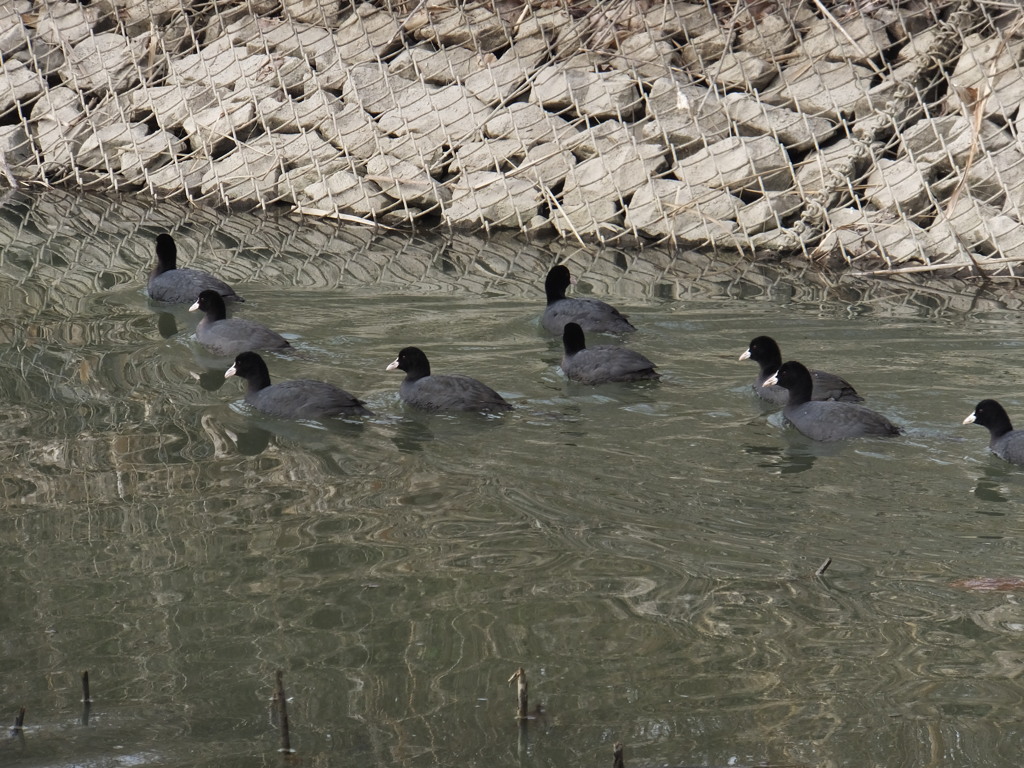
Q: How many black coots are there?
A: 9